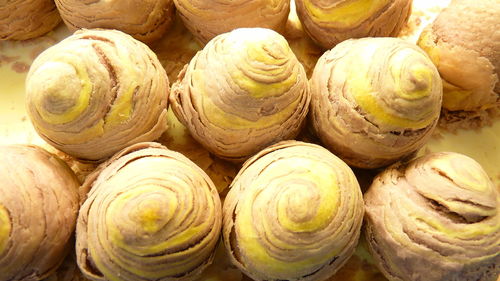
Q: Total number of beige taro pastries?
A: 12